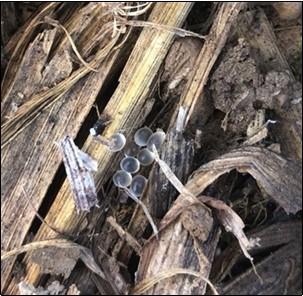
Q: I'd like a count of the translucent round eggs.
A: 7